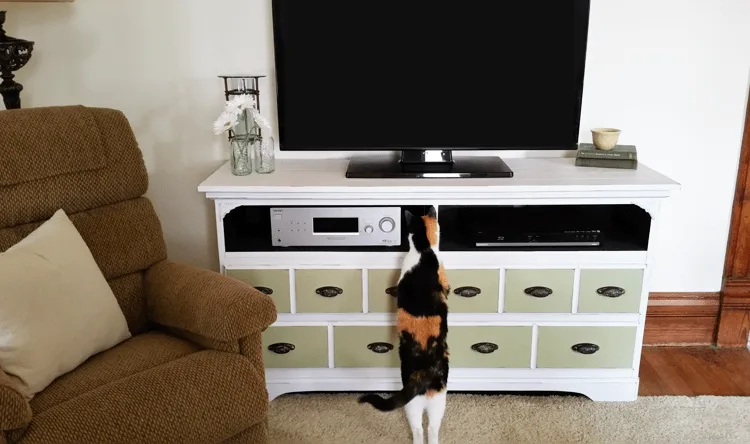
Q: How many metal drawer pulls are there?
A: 10